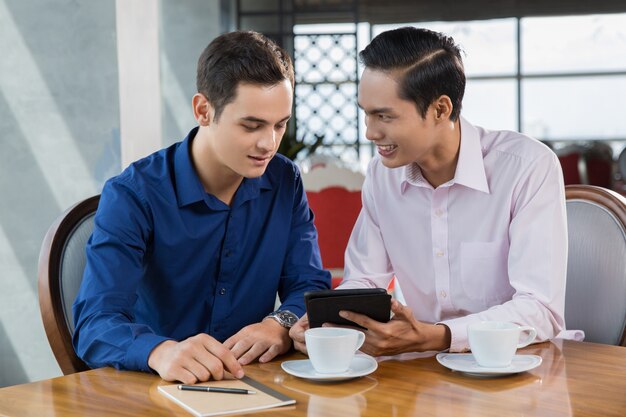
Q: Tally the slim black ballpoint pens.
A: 1